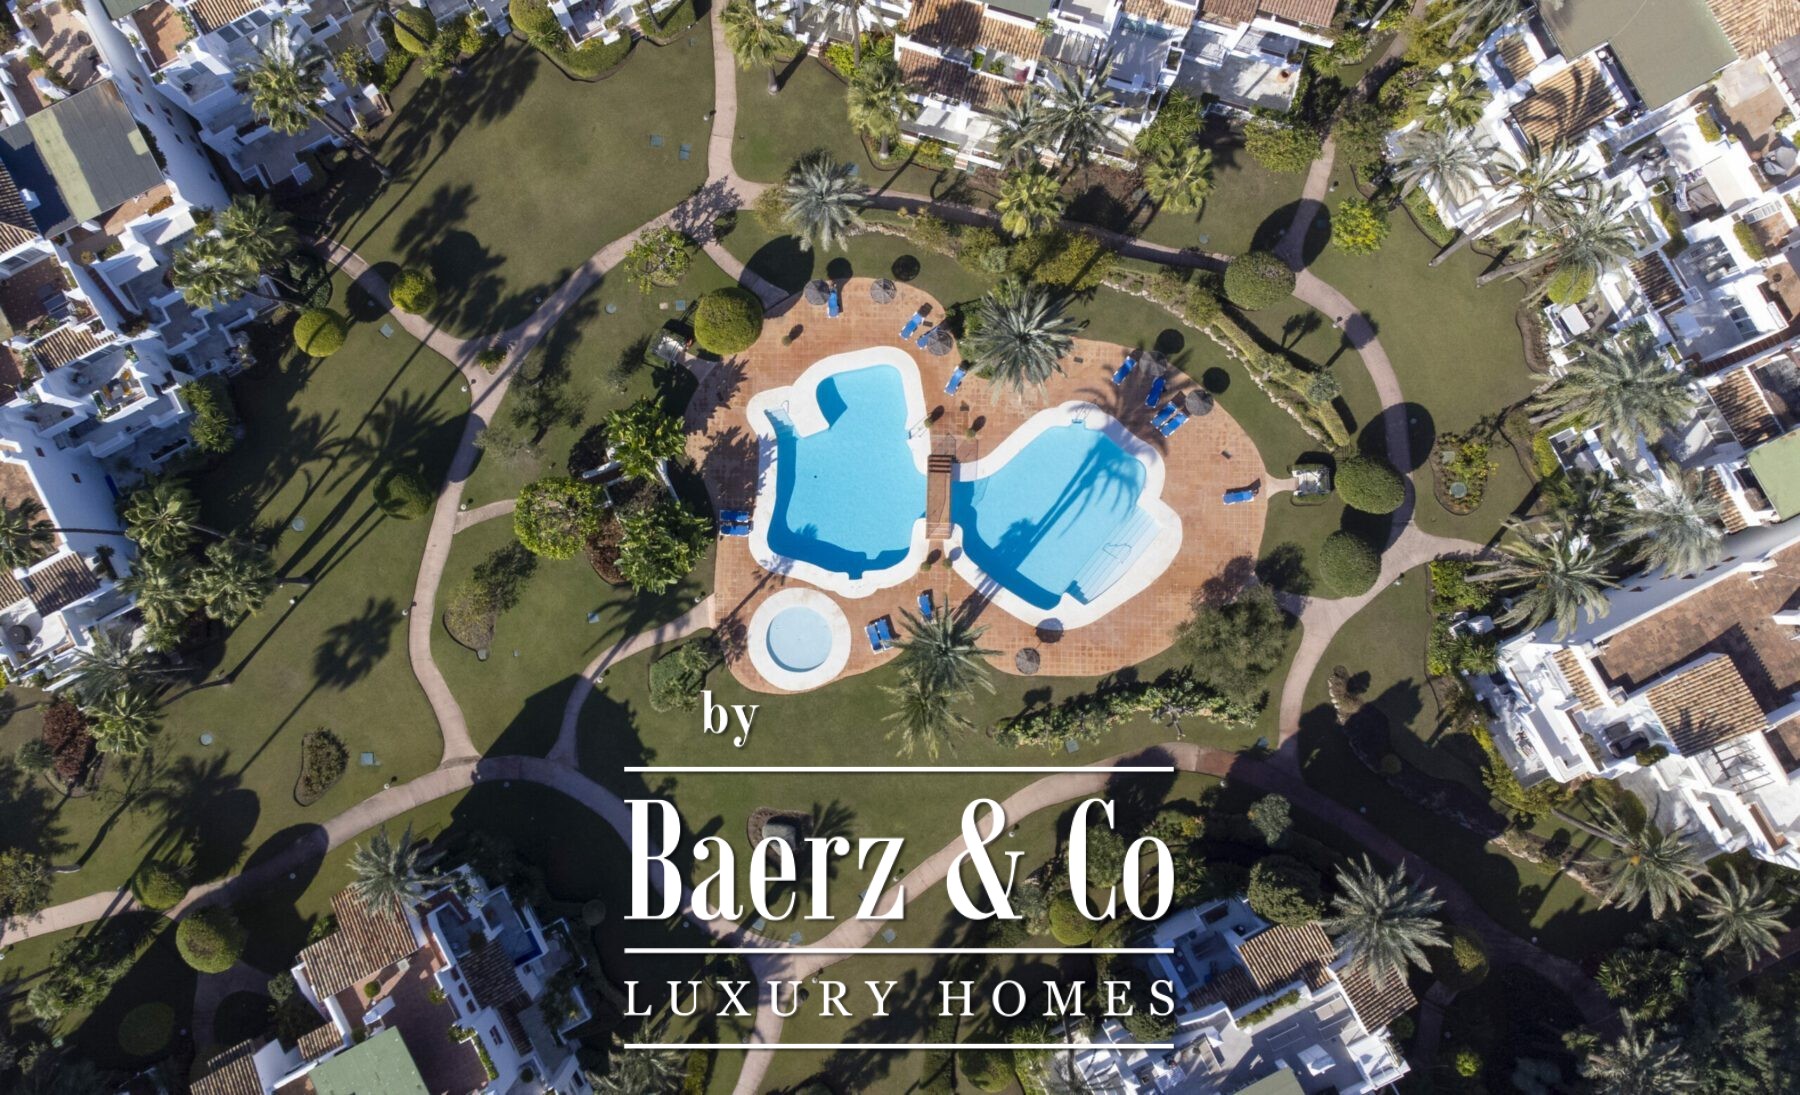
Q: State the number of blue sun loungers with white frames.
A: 14